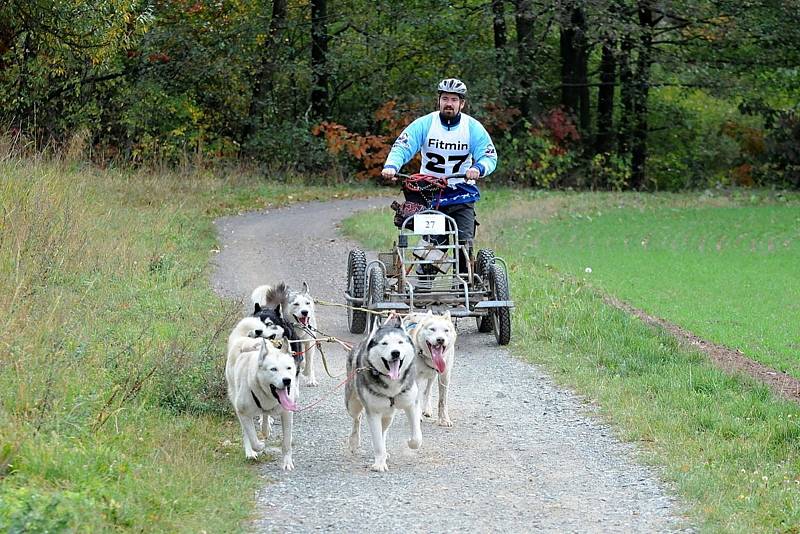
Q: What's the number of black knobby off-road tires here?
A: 4